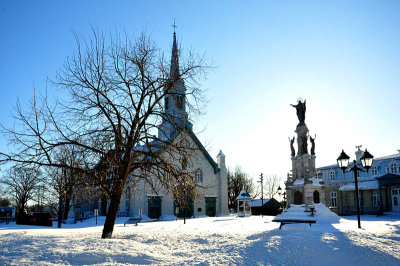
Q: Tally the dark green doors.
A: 3